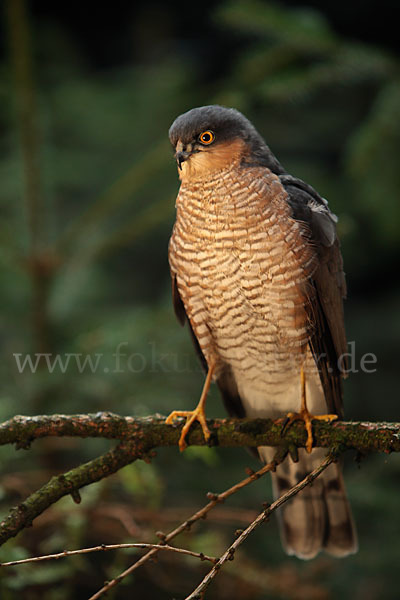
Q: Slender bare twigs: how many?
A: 3